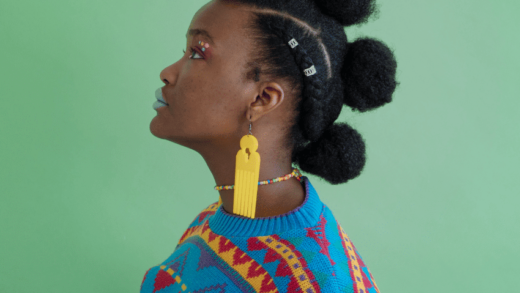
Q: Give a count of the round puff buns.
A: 3